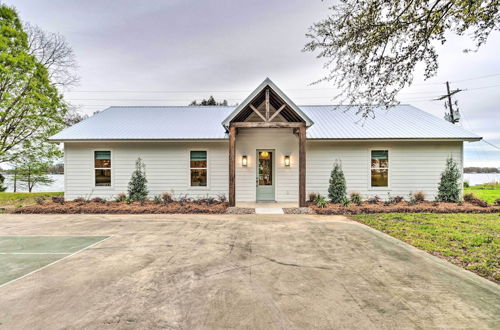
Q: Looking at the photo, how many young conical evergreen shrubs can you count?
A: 3